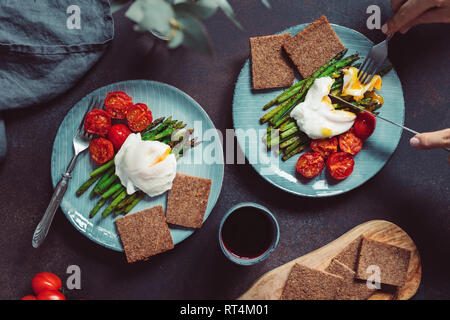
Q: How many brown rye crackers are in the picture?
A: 8